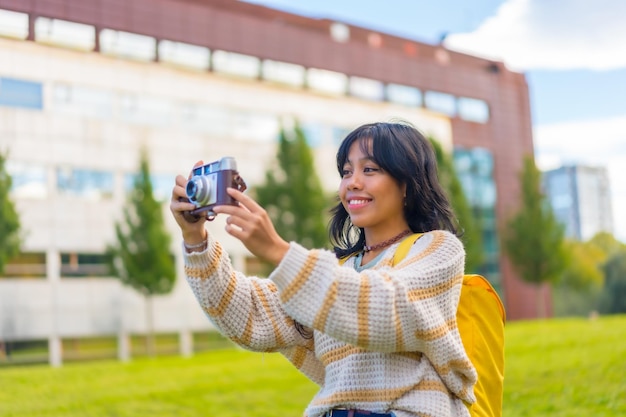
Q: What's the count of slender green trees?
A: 5